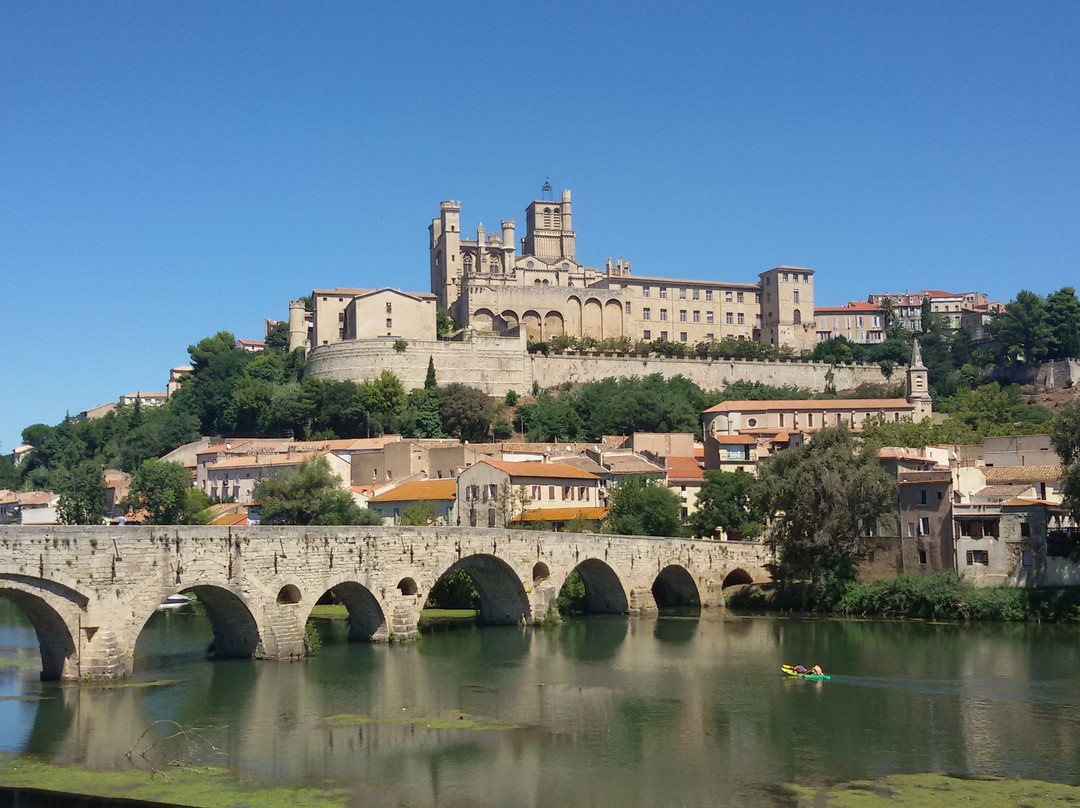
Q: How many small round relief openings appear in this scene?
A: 3